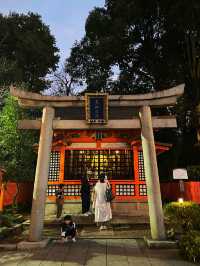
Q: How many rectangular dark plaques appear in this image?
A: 1